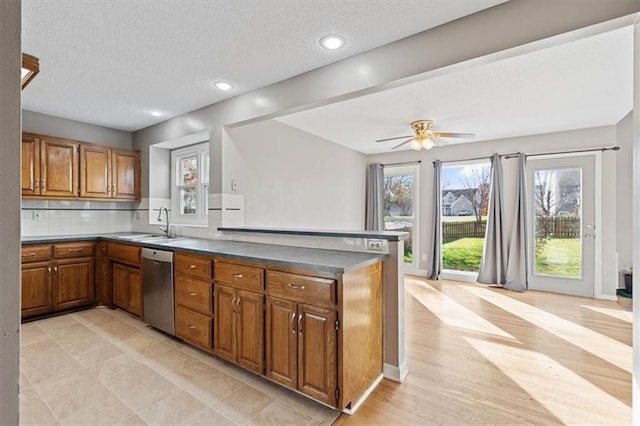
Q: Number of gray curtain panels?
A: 4